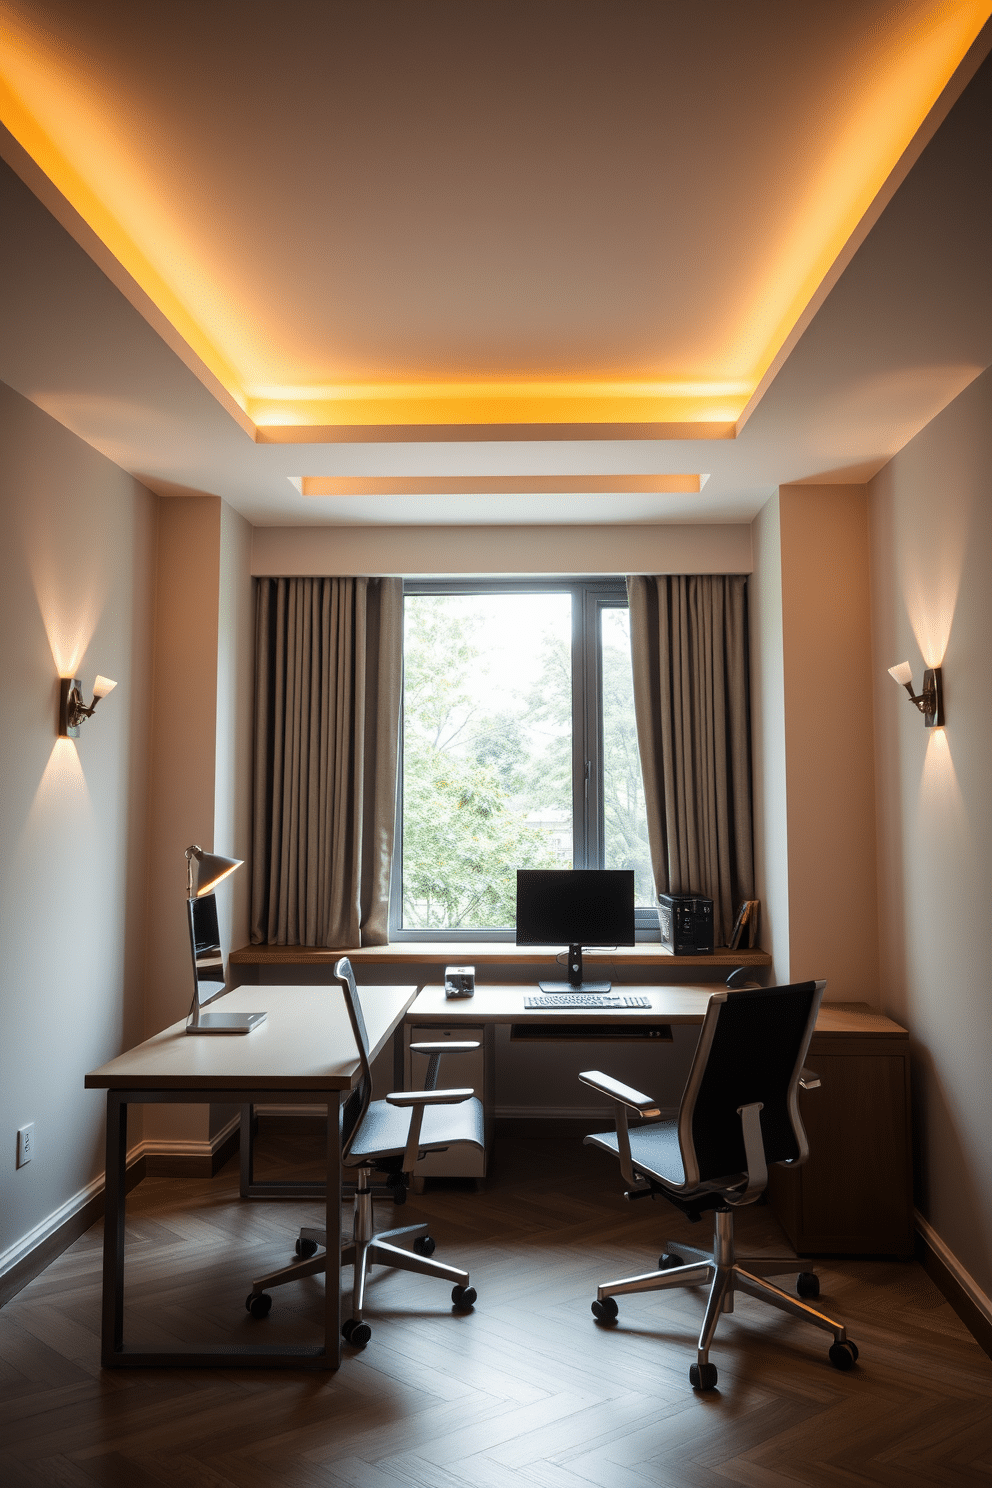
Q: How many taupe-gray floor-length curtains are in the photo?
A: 2